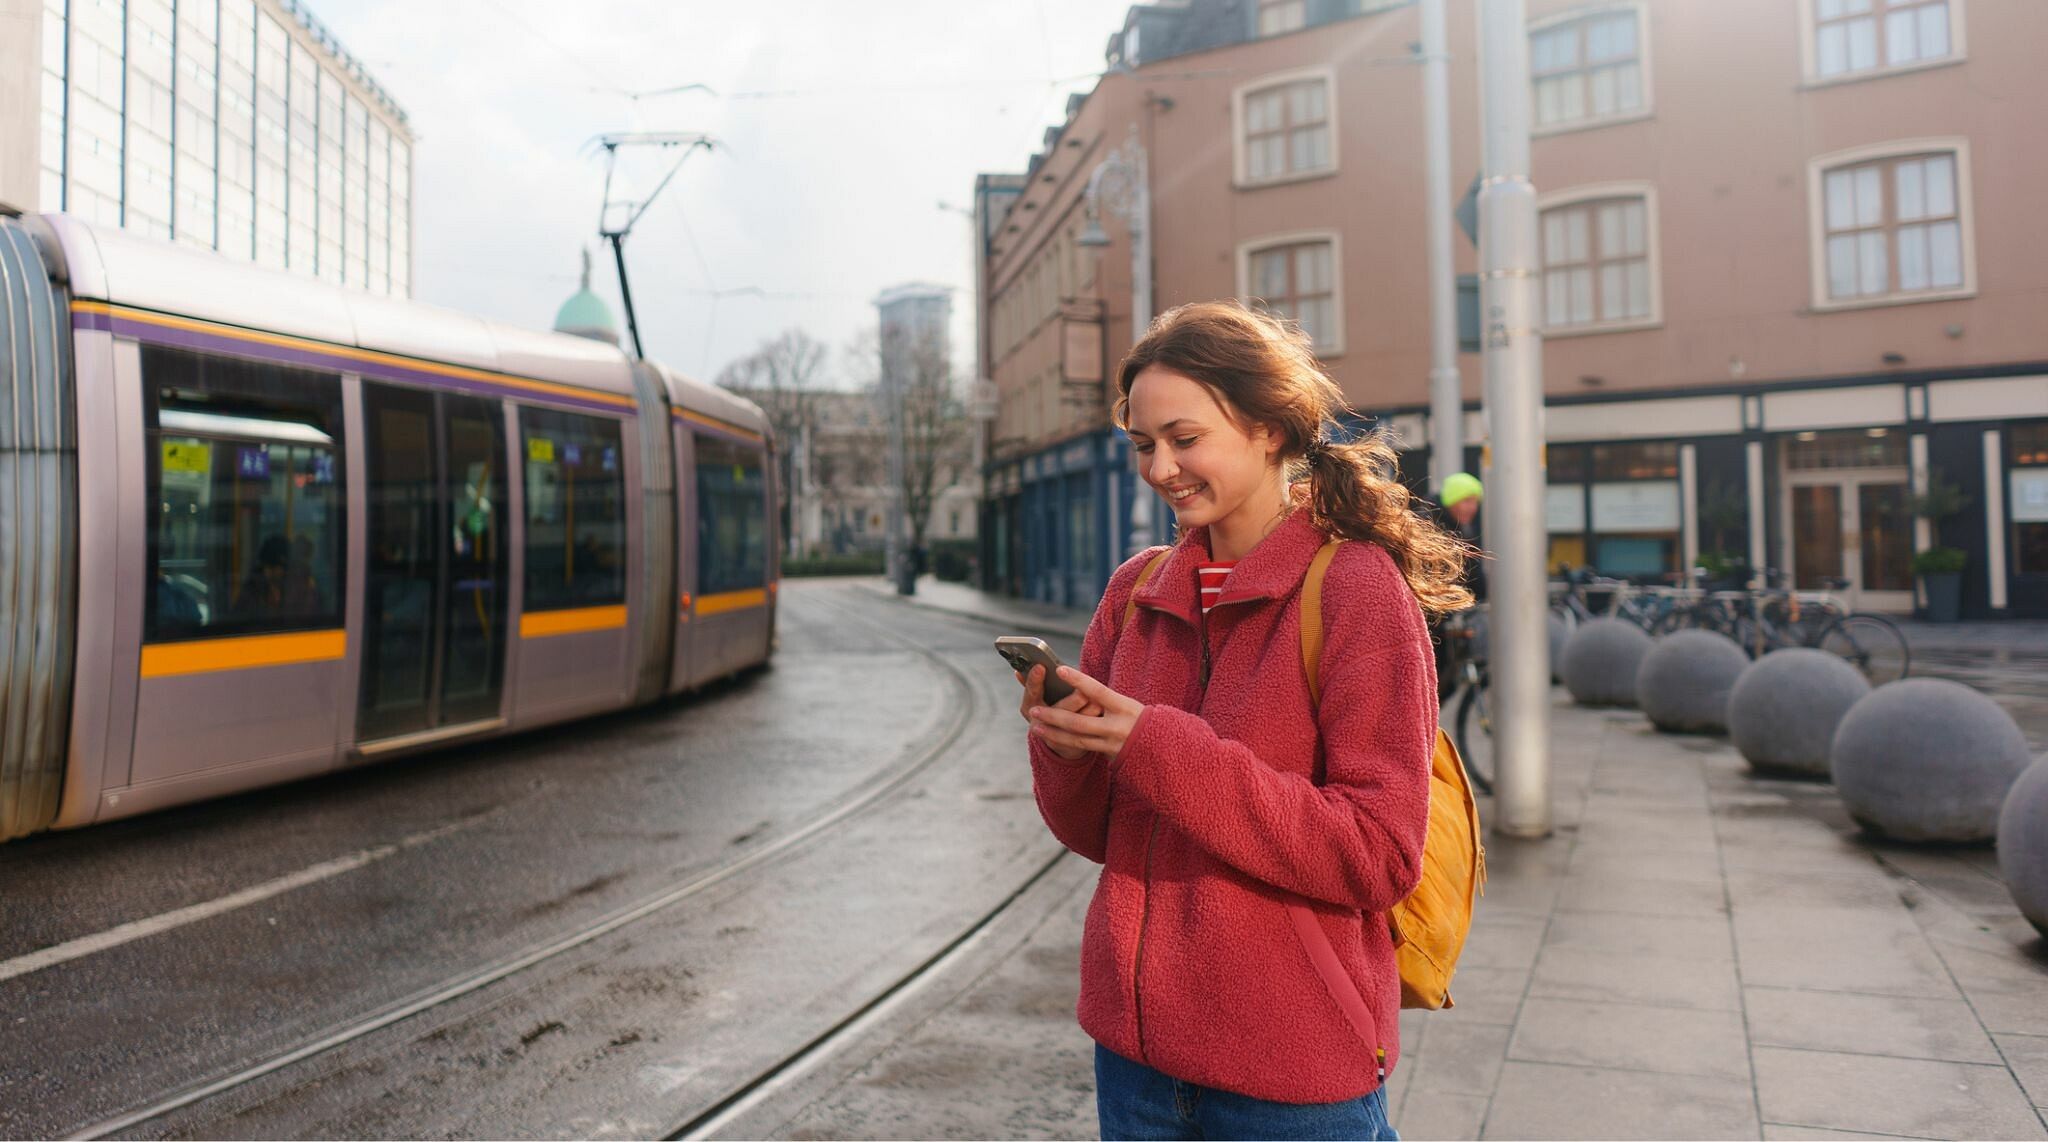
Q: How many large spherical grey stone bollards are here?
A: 6